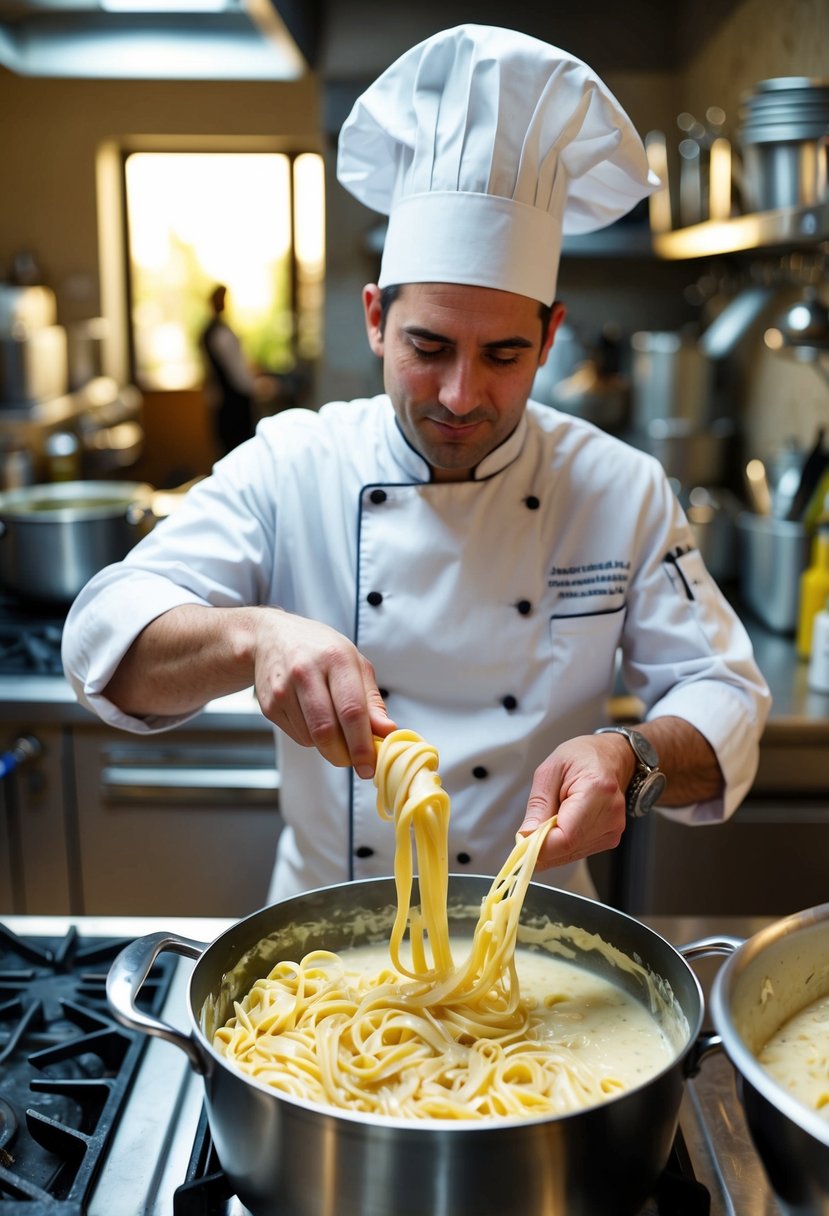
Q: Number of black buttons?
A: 9